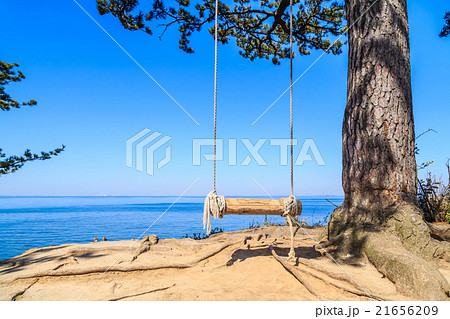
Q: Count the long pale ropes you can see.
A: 2